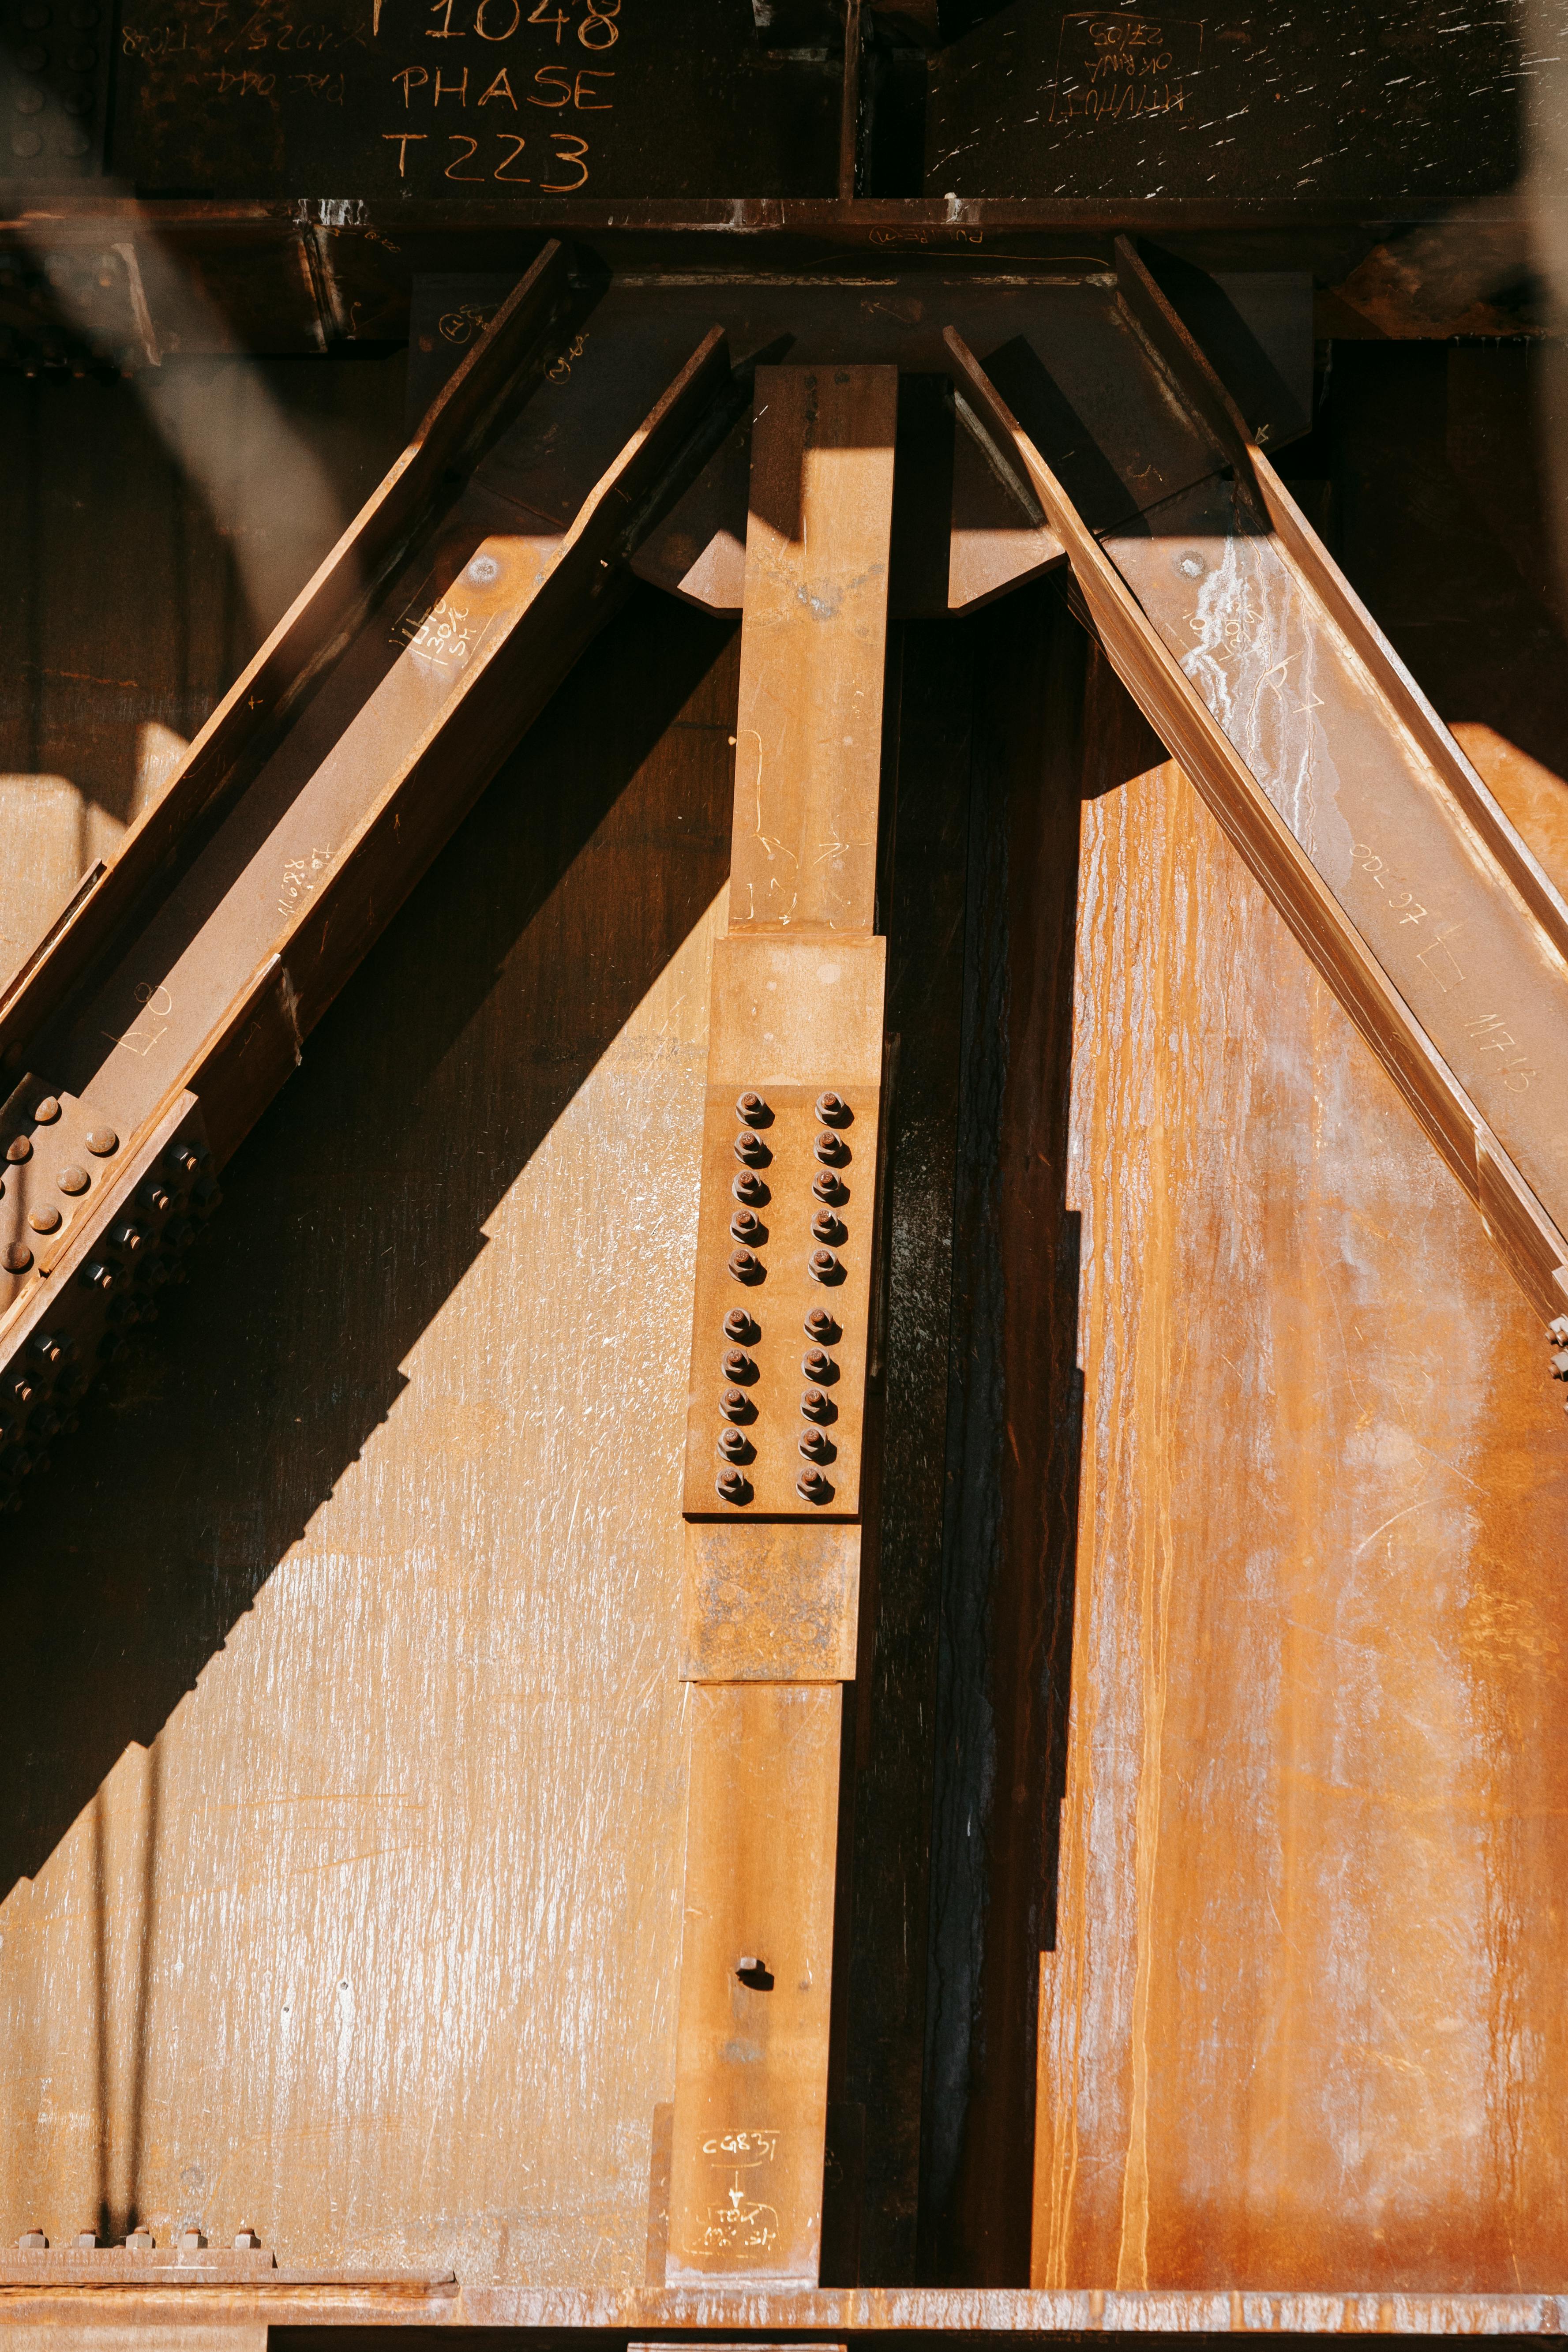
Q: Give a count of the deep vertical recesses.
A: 1